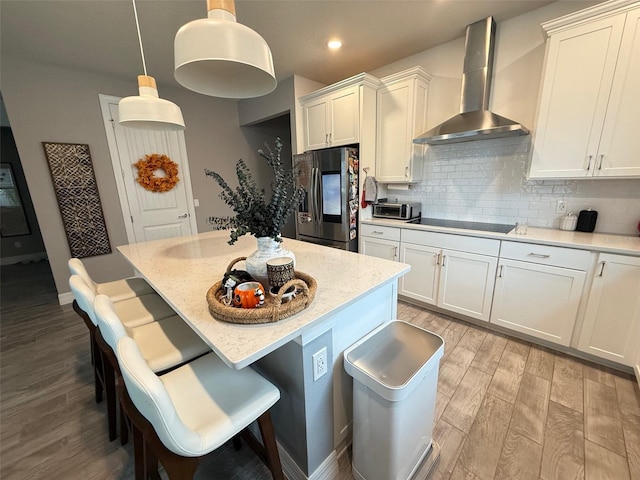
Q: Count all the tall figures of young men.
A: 0